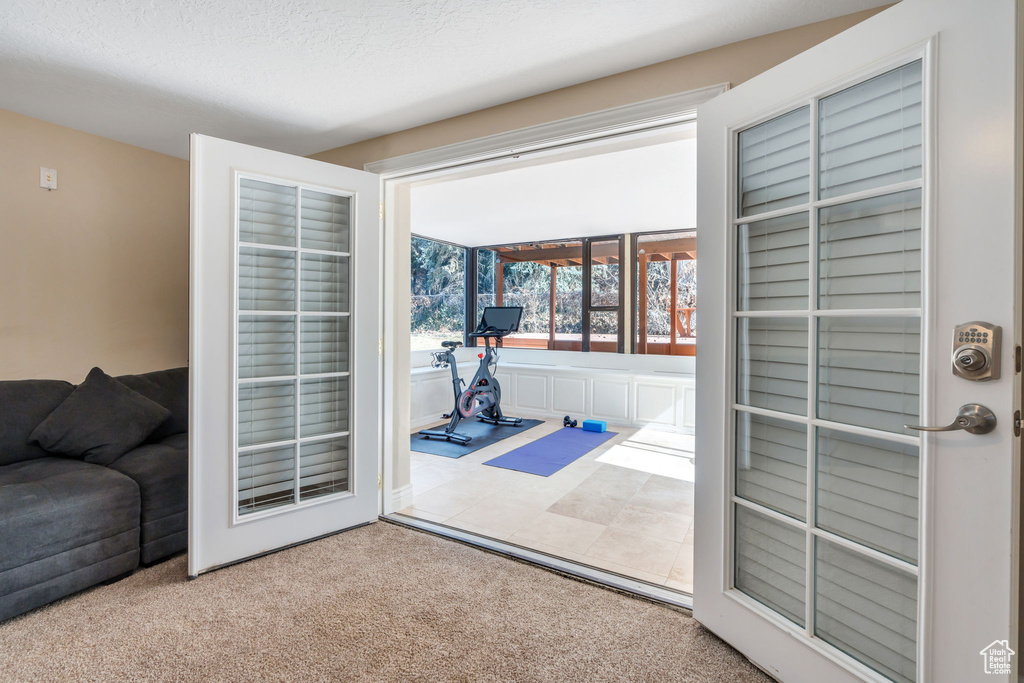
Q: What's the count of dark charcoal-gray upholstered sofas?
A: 1